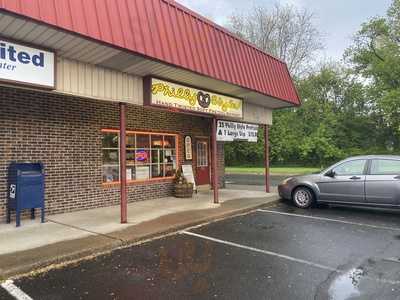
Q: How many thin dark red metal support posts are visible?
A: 3